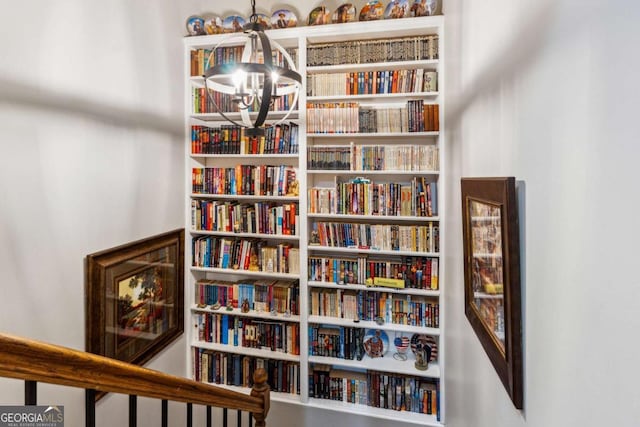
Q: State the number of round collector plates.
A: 12